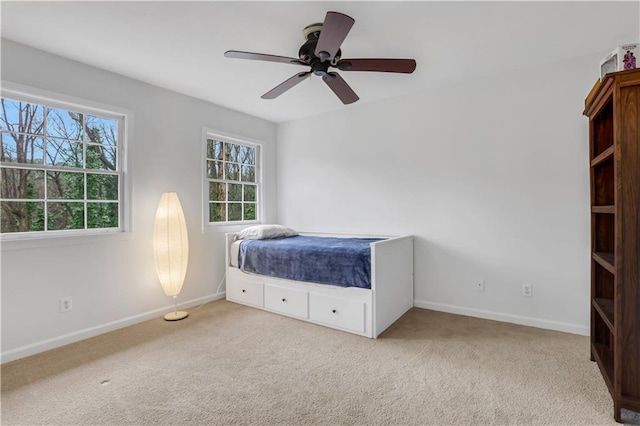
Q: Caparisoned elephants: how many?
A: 0